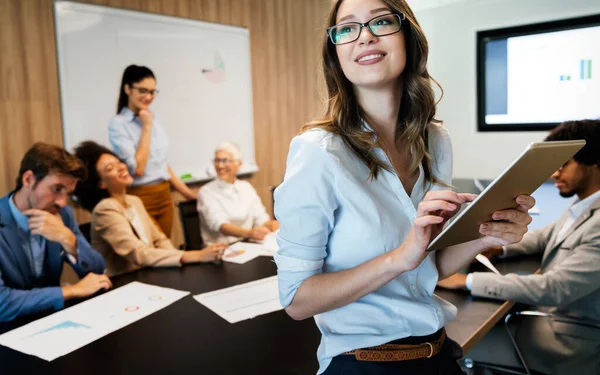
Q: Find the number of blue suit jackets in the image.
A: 1